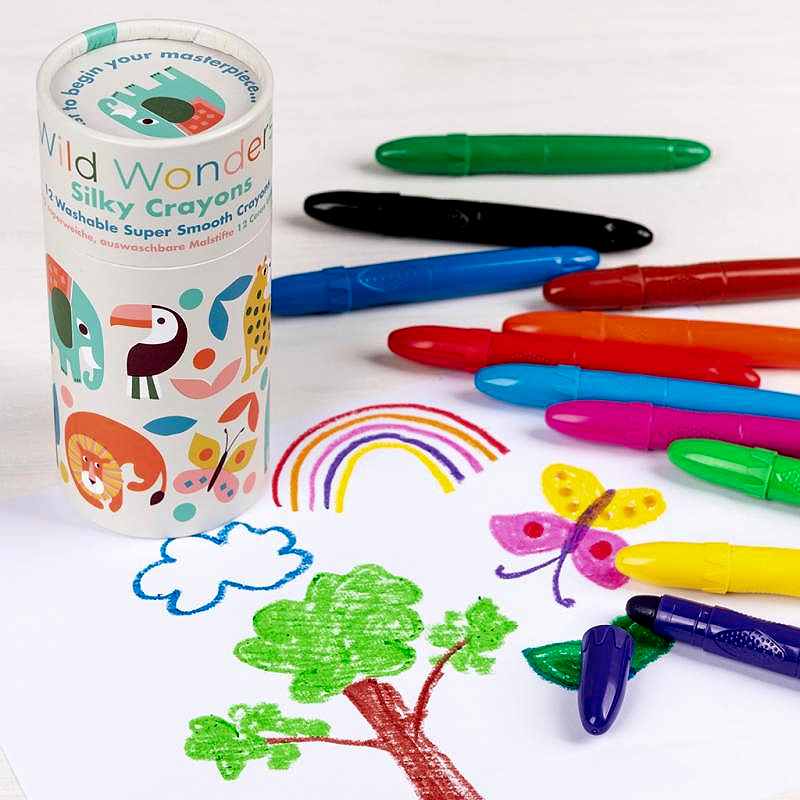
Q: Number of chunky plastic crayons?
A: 11